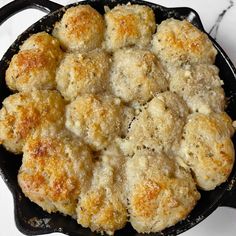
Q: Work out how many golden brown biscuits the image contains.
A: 14